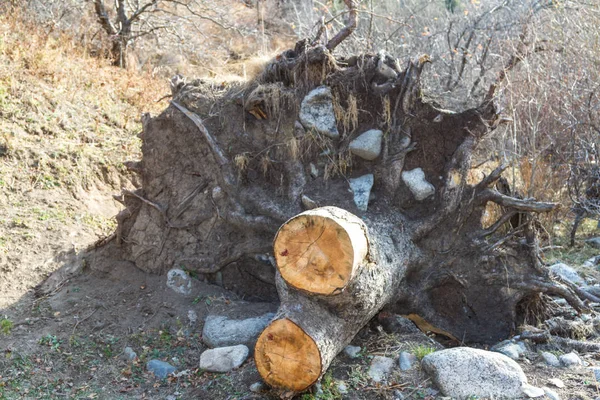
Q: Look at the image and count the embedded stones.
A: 4